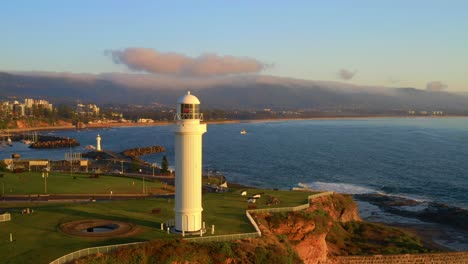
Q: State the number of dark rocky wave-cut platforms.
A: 1